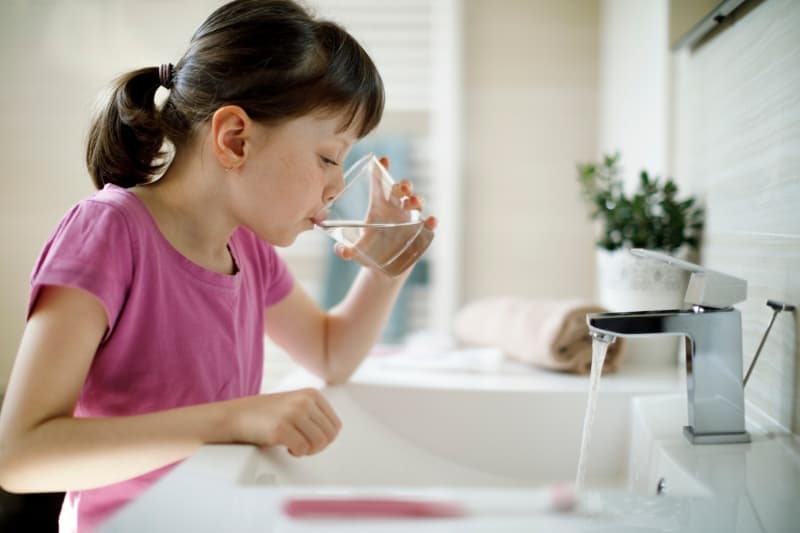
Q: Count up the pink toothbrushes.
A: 1